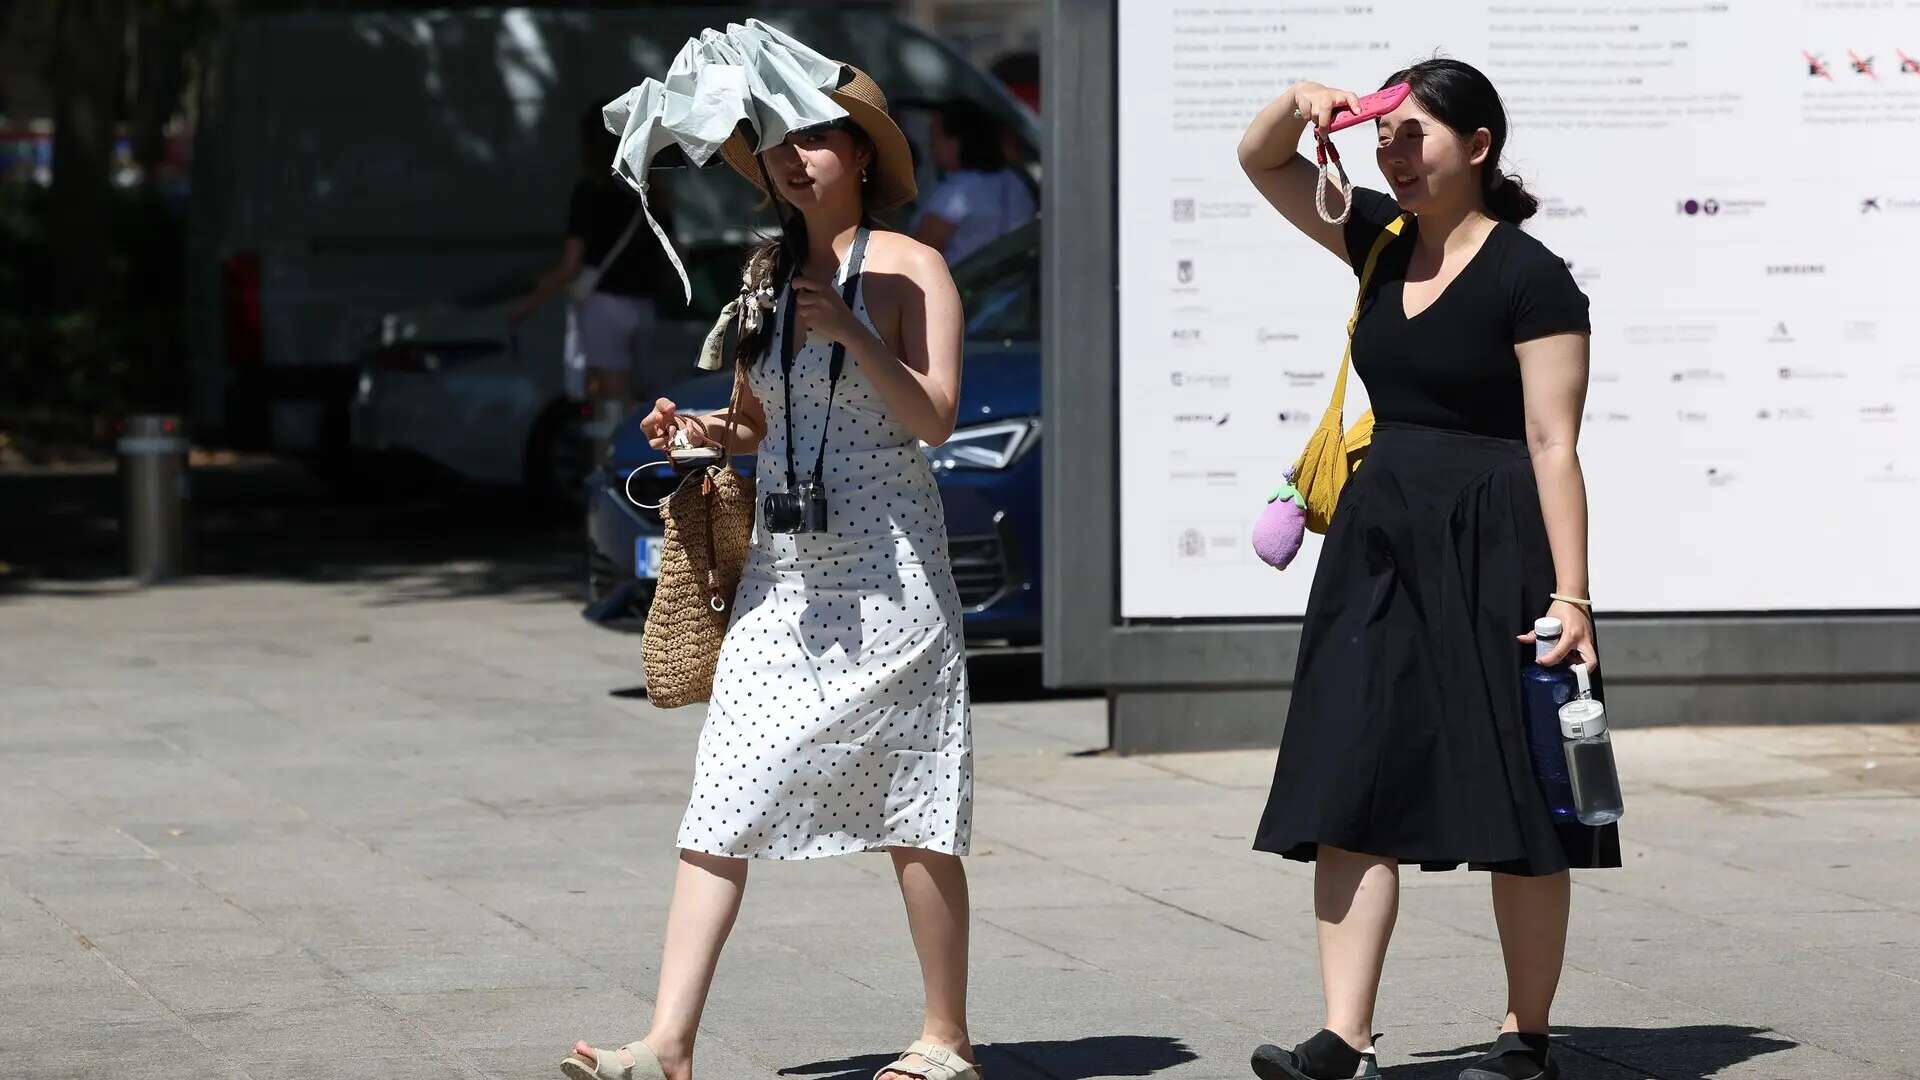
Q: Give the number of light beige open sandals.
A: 2